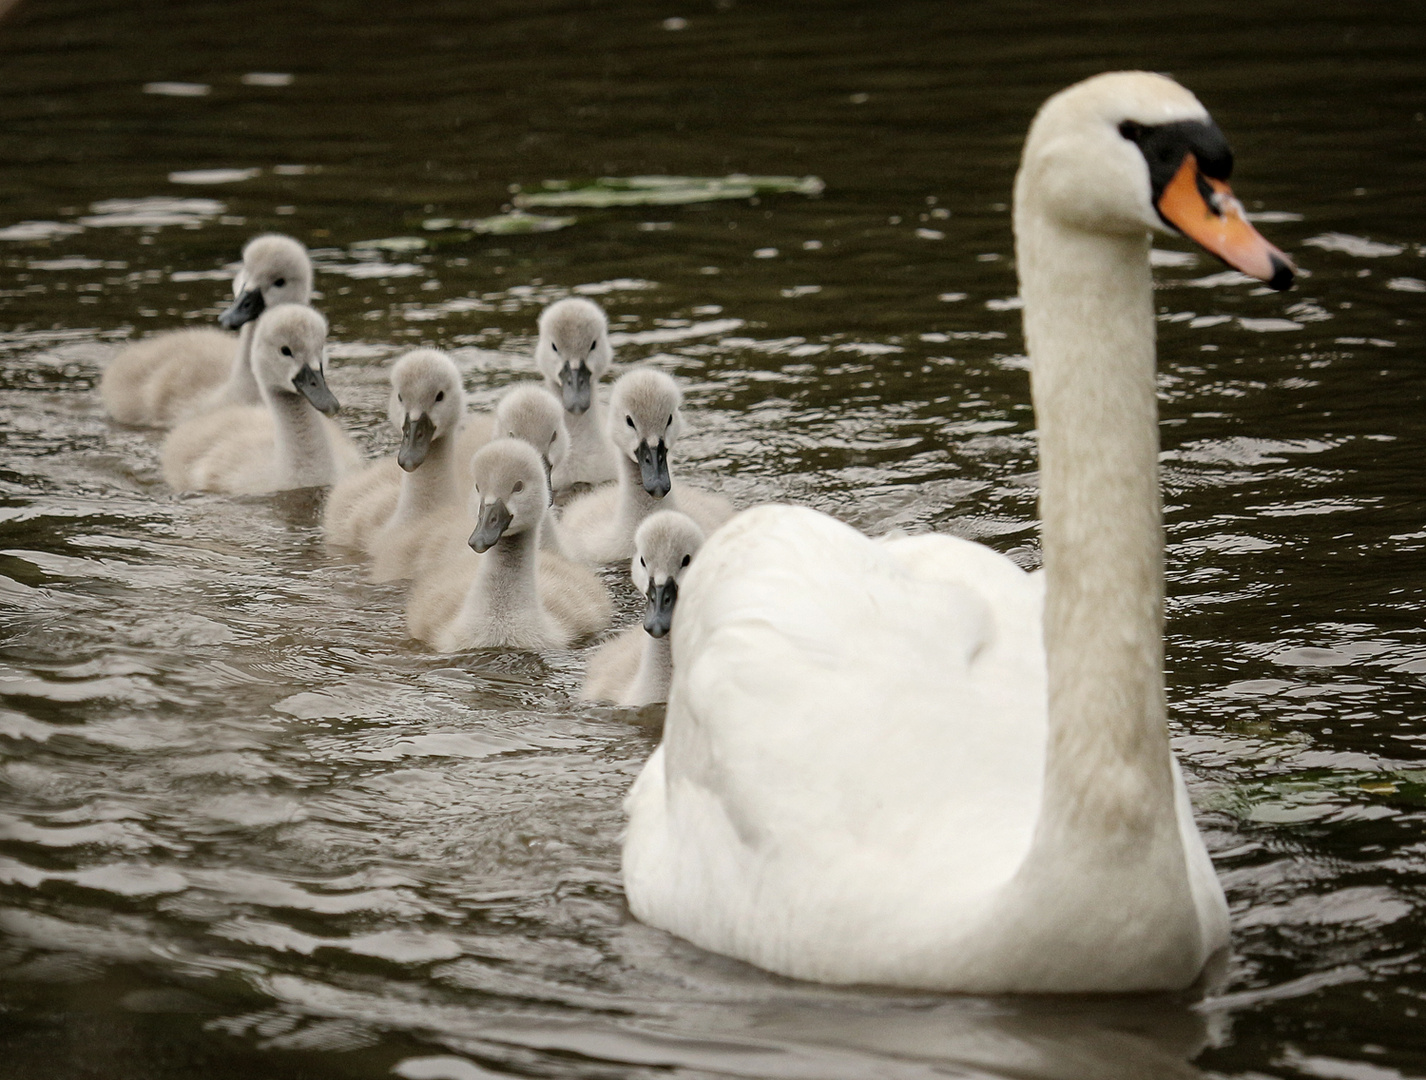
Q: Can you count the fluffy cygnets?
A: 8